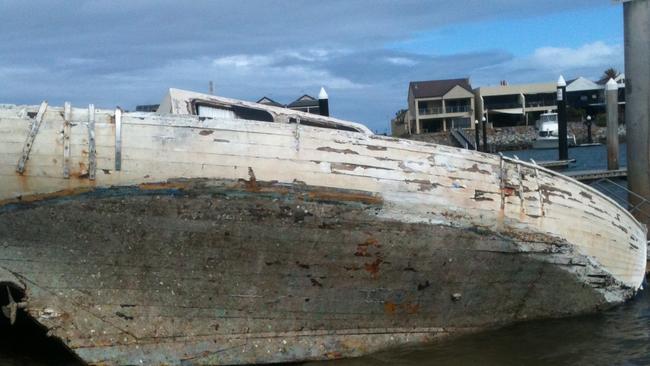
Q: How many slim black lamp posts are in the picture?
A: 3